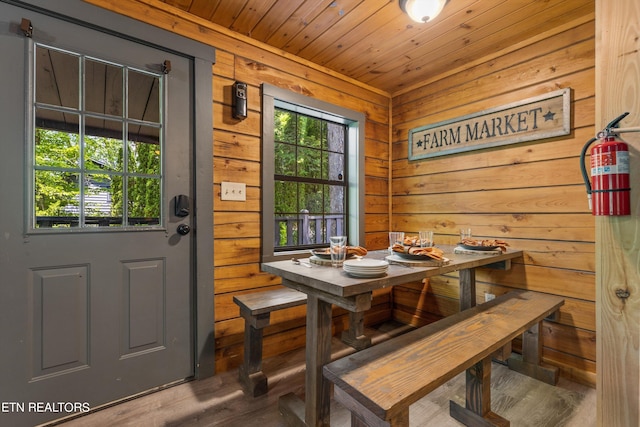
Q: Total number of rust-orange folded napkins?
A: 4